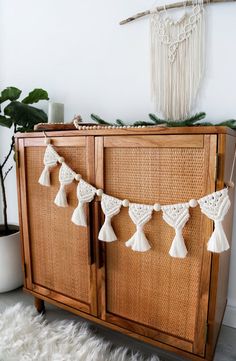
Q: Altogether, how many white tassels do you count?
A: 7